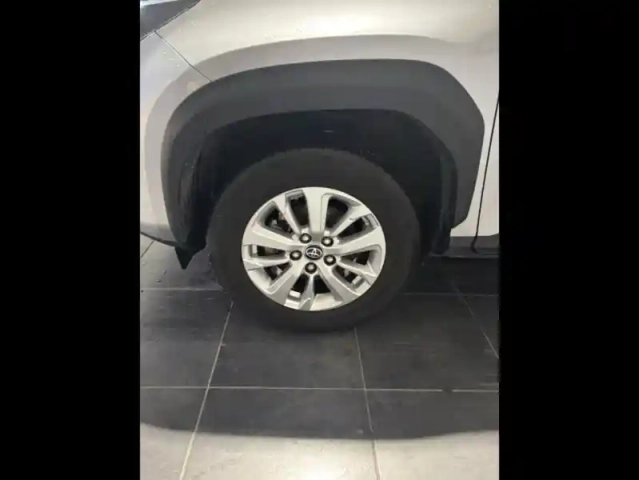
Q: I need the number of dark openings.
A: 10